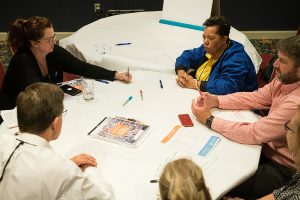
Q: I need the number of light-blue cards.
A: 1